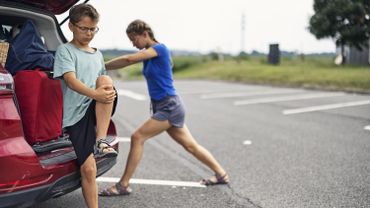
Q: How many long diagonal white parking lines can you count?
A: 3